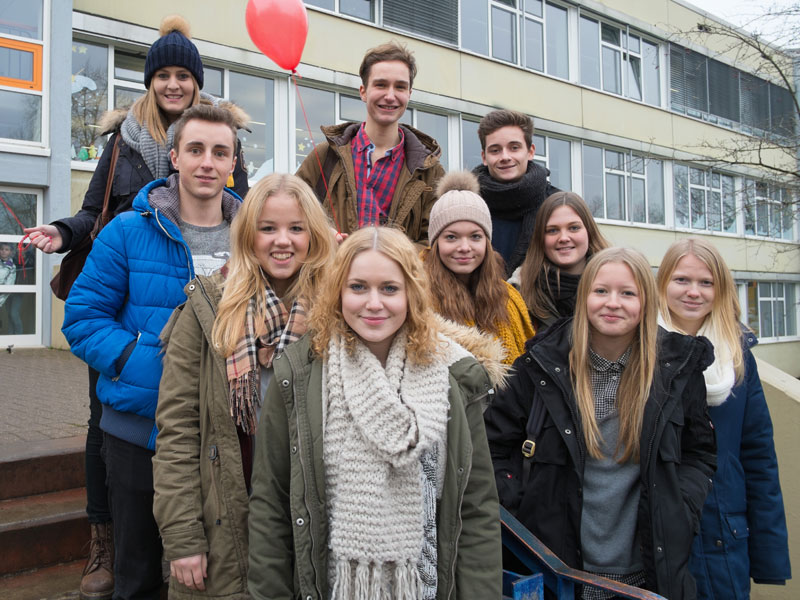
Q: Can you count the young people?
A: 10